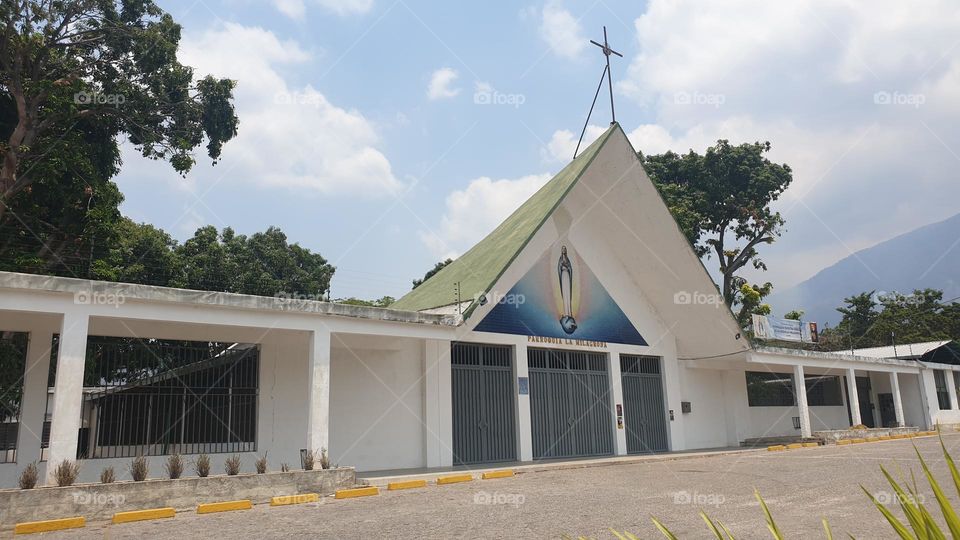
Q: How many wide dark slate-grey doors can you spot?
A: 3